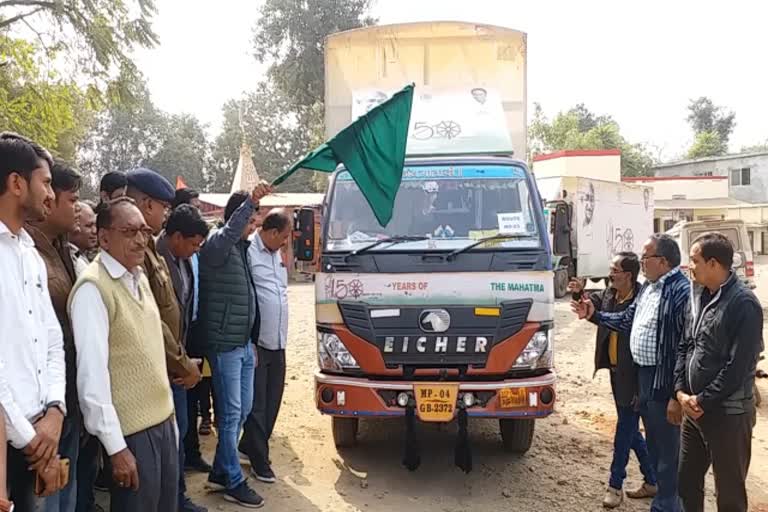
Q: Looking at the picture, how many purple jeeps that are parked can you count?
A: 0